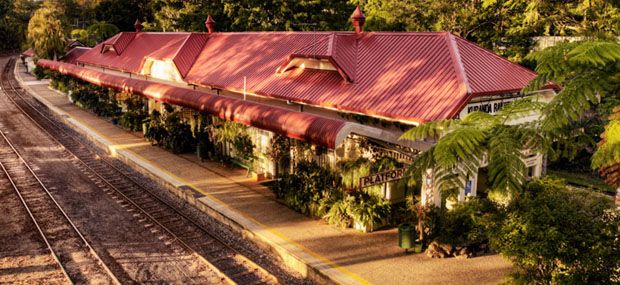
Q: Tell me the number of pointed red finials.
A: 3